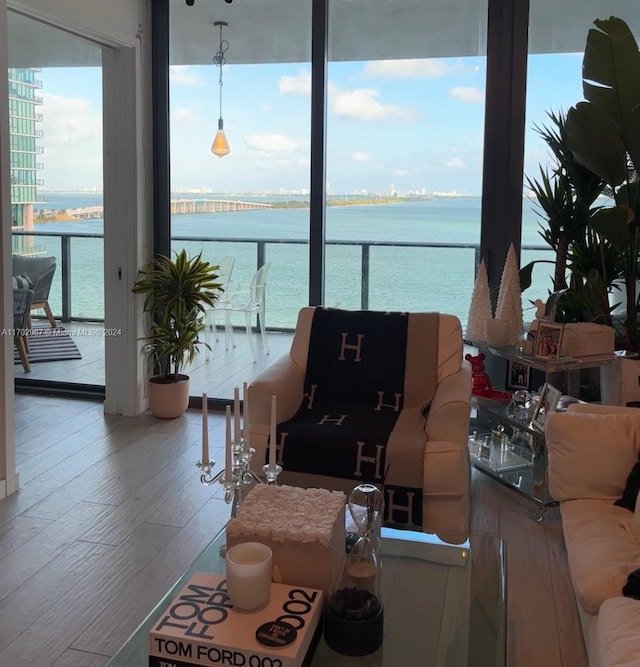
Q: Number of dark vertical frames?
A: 3